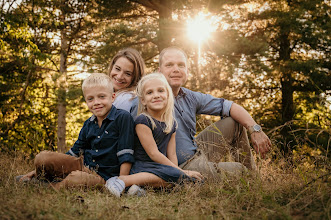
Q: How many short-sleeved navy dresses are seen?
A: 1